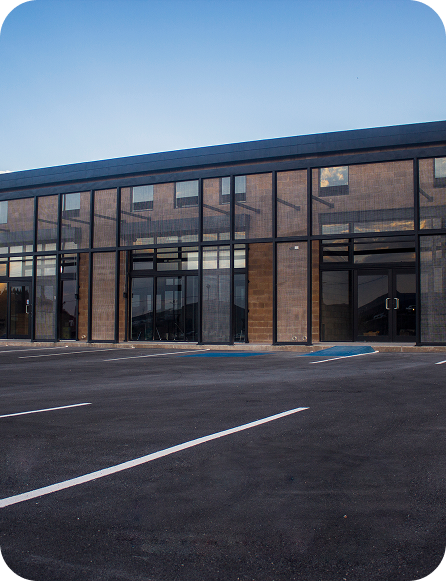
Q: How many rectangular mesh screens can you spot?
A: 15